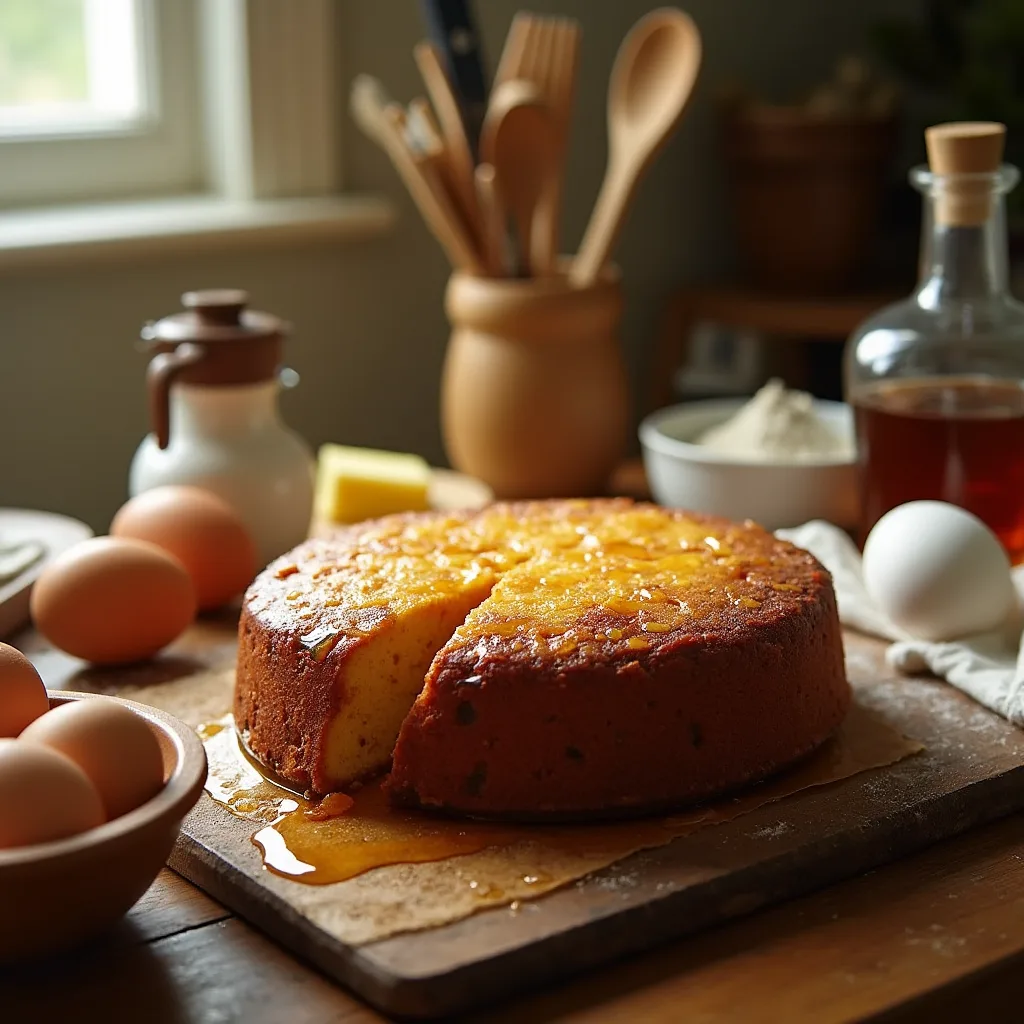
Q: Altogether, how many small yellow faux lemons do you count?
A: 0